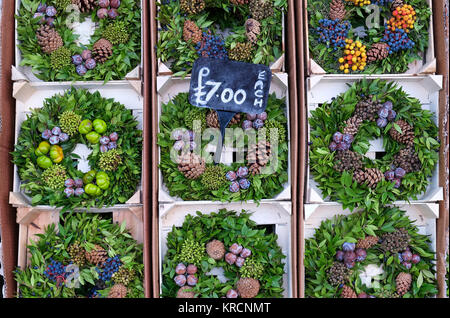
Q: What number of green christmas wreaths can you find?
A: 9